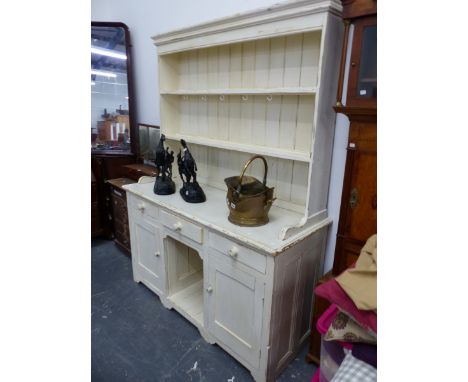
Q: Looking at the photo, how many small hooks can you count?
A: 5